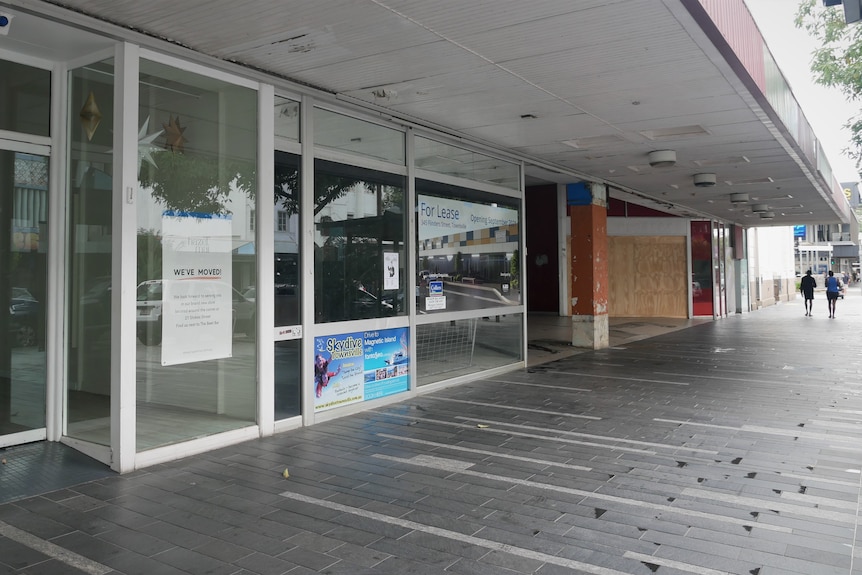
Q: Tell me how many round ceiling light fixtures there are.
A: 5